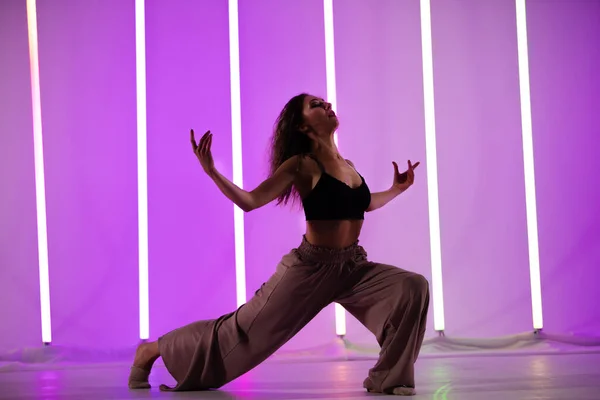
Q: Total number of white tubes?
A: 6